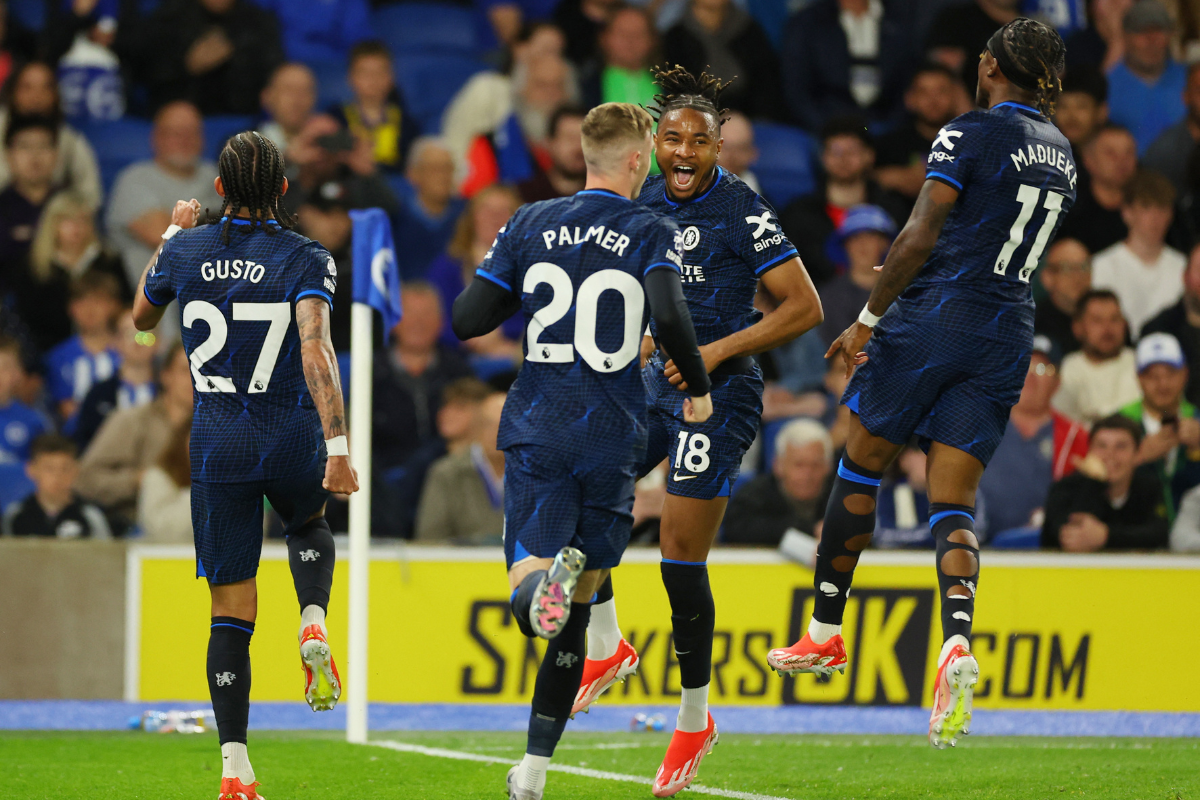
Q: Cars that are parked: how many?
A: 0